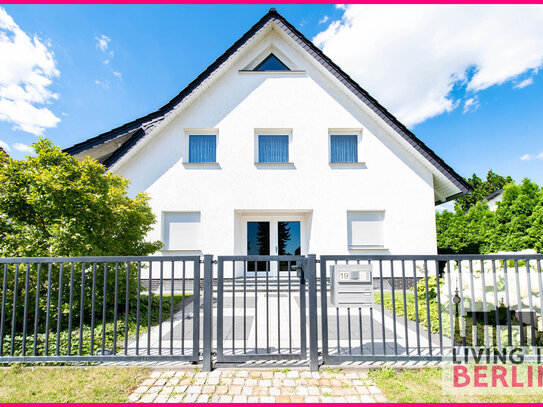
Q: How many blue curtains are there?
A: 3